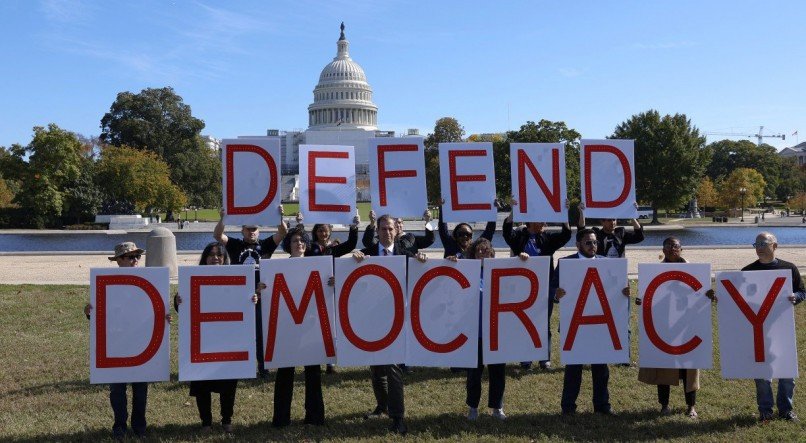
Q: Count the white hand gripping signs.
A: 15